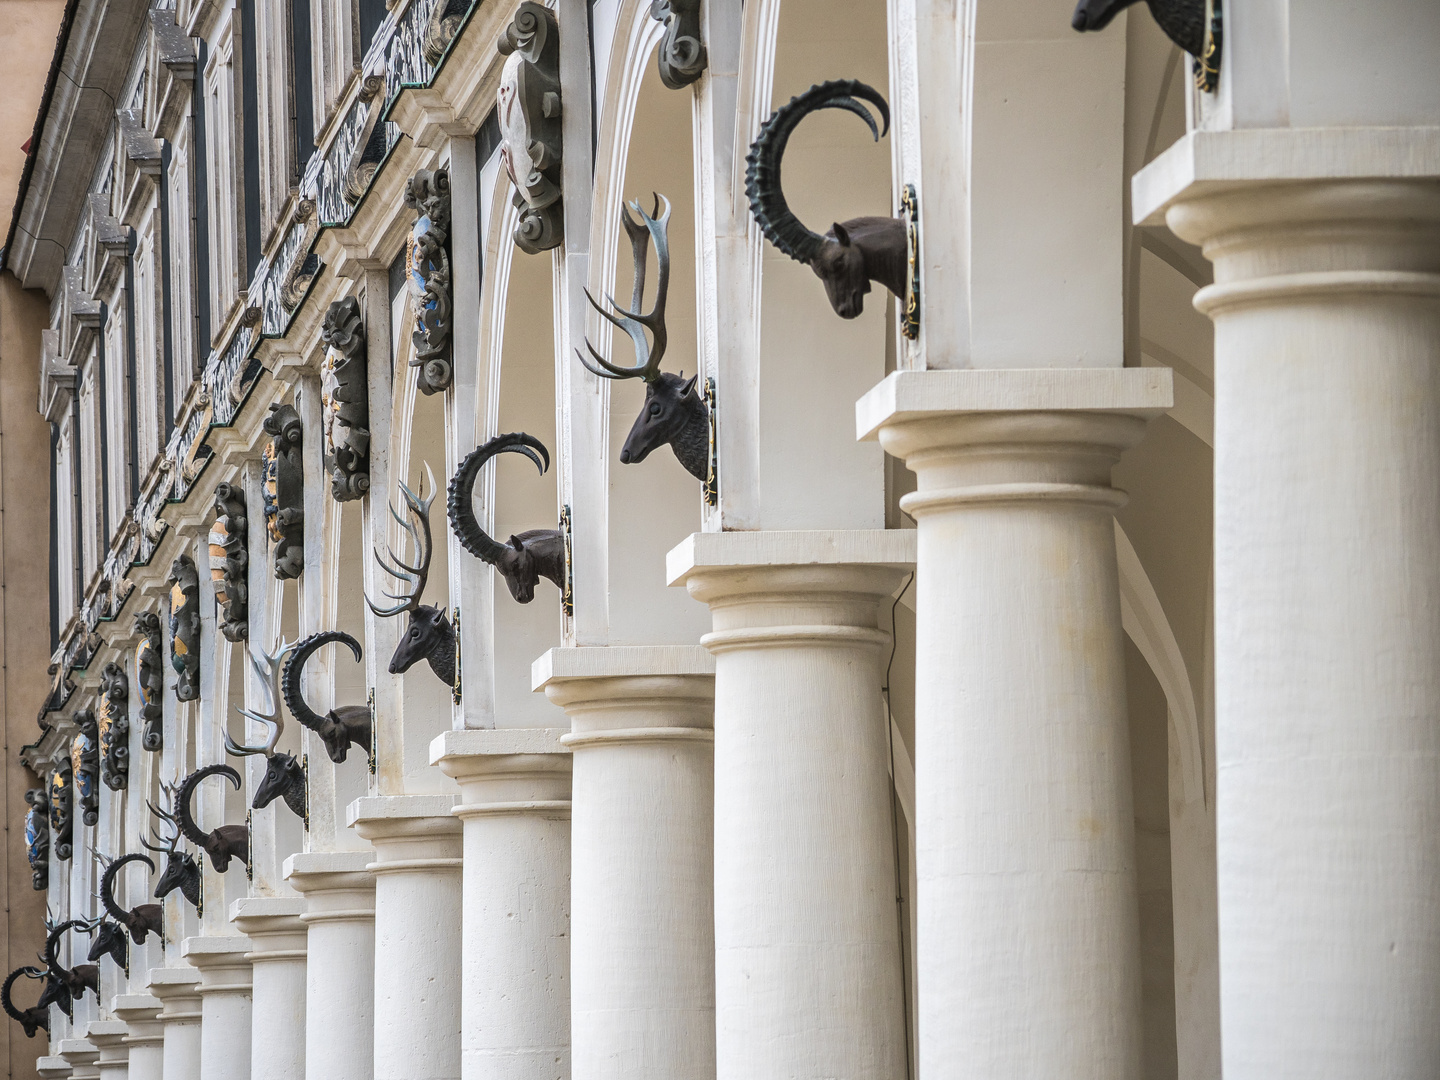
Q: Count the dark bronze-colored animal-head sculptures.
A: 14